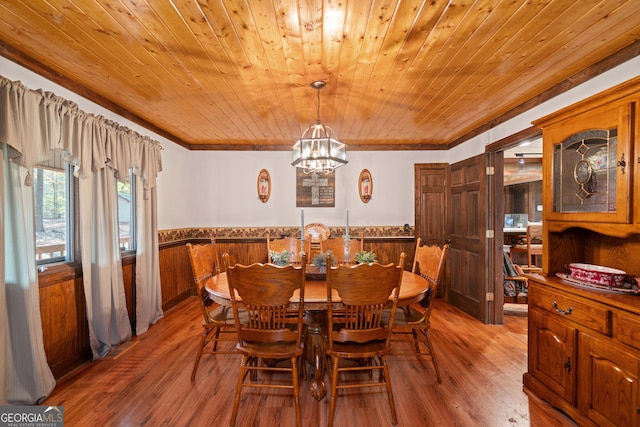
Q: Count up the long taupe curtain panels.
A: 3